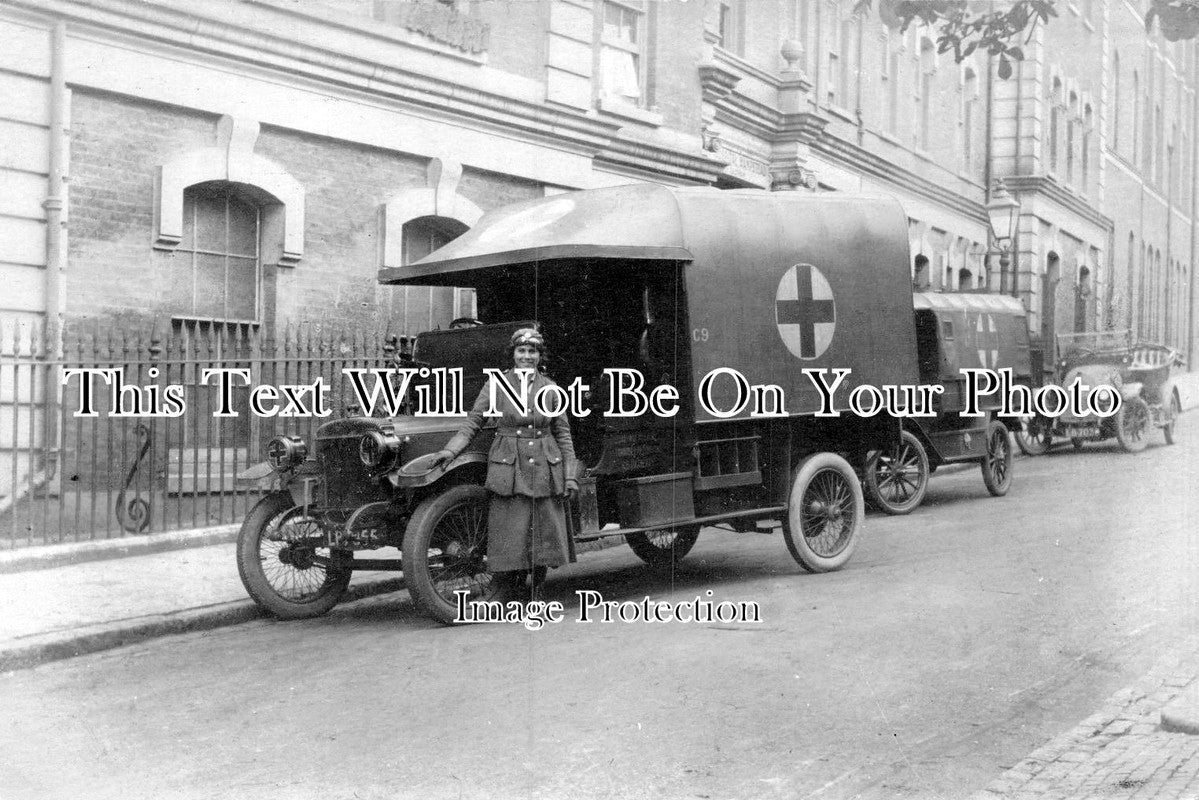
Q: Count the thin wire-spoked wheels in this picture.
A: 4